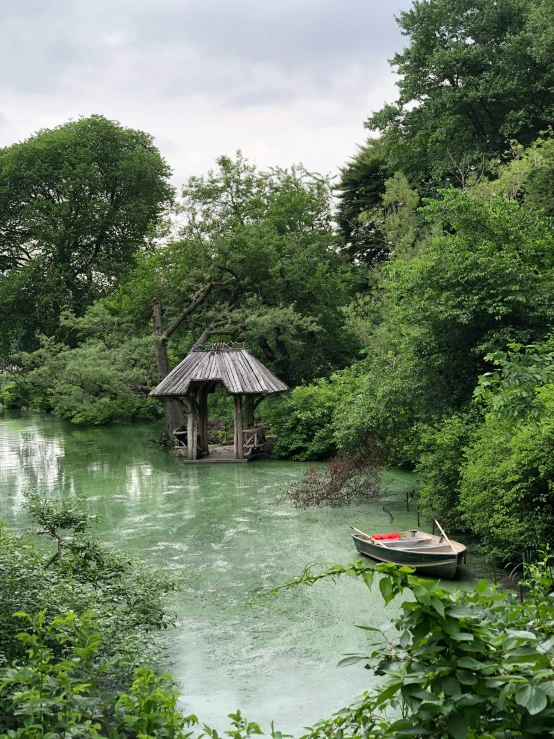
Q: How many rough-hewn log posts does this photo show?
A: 4